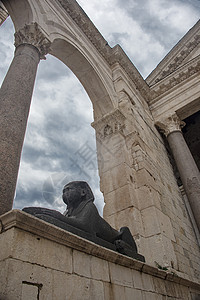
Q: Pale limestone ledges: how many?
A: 1